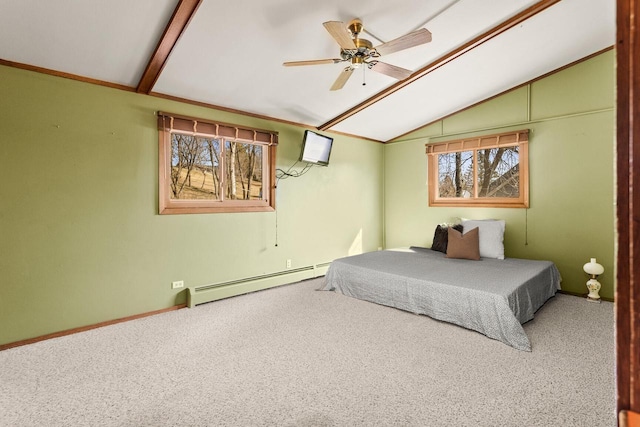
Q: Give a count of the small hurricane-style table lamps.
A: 1